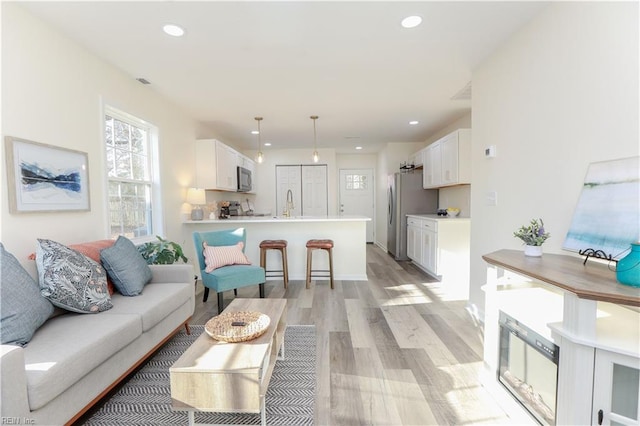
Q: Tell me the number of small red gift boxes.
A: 0